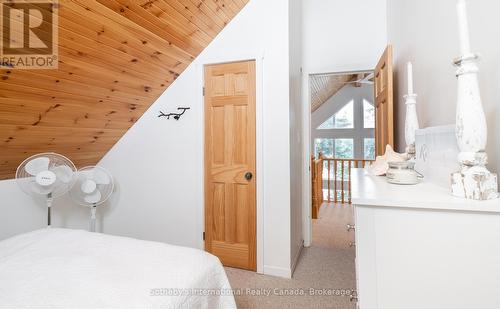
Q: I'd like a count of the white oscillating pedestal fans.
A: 2